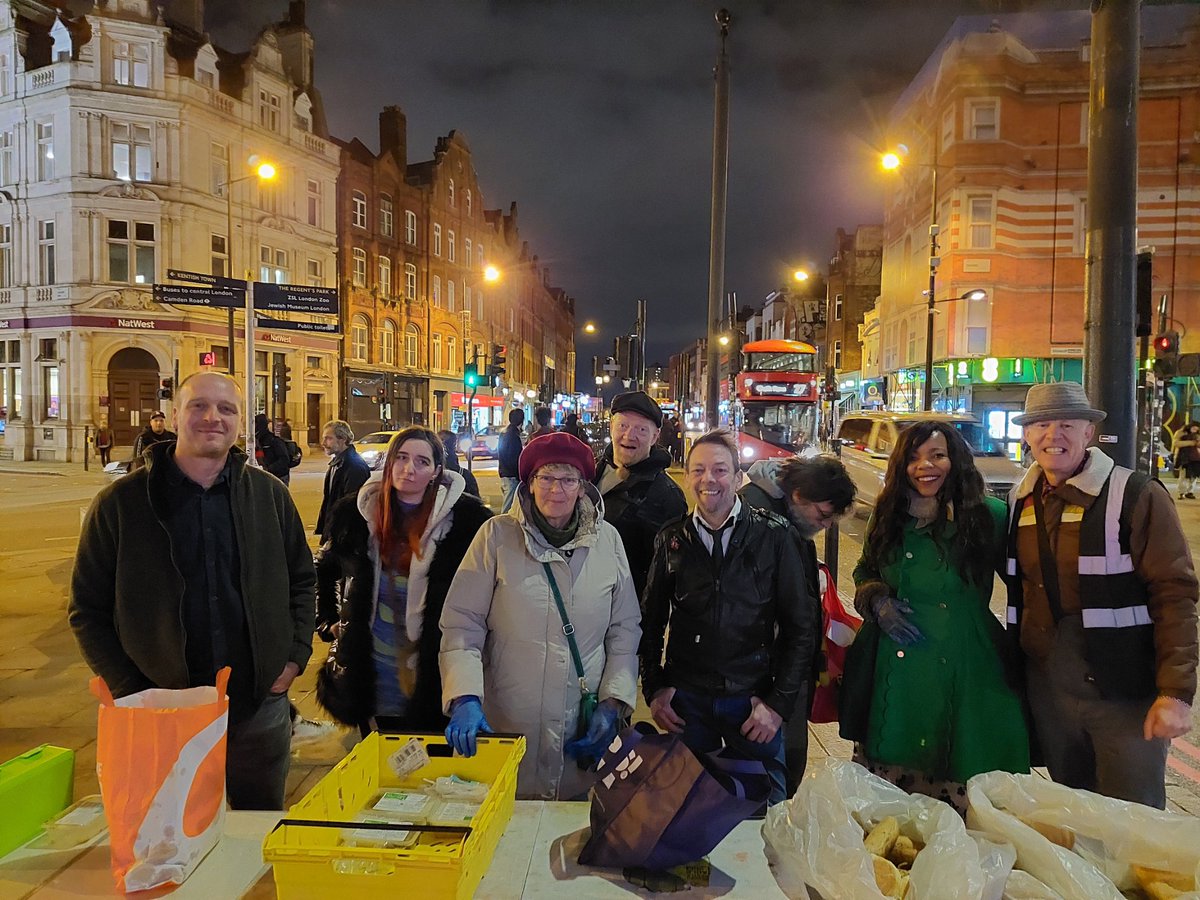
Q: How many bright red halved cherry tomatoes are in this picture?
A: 0